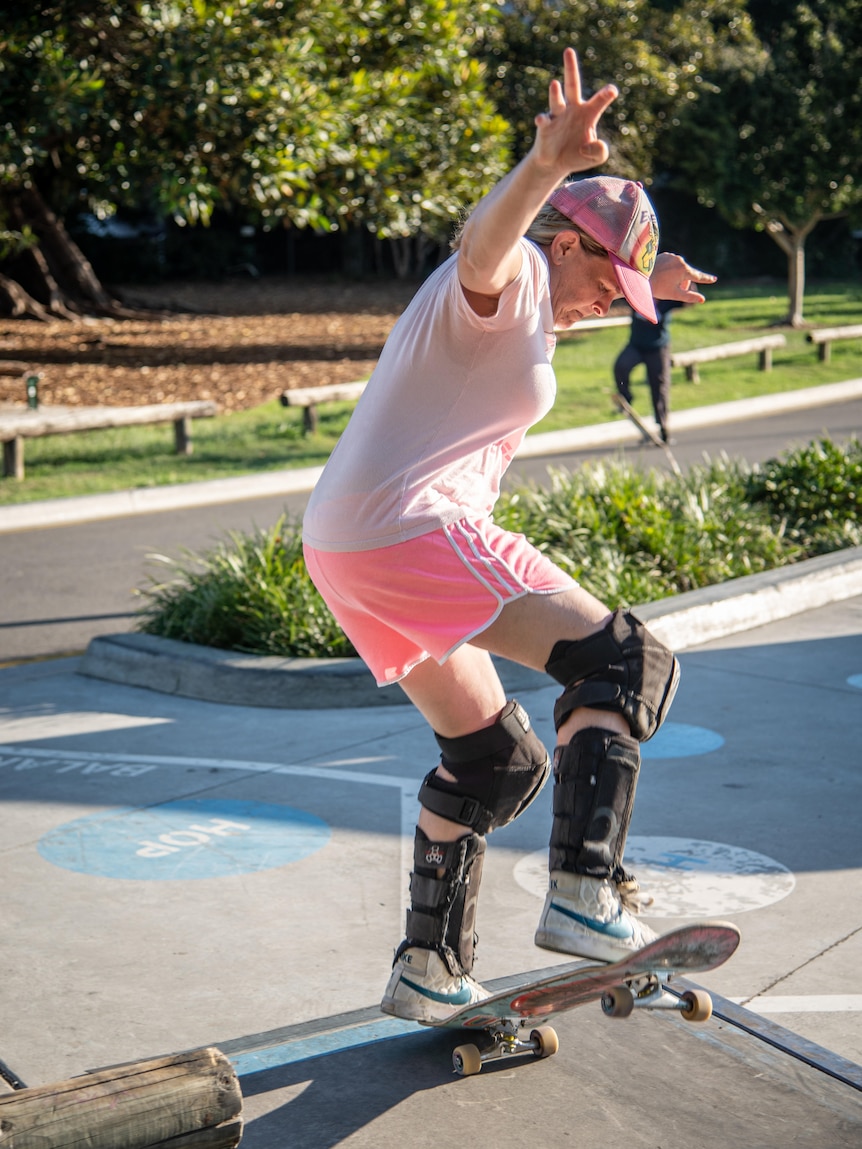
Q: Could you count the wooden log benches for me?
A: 4